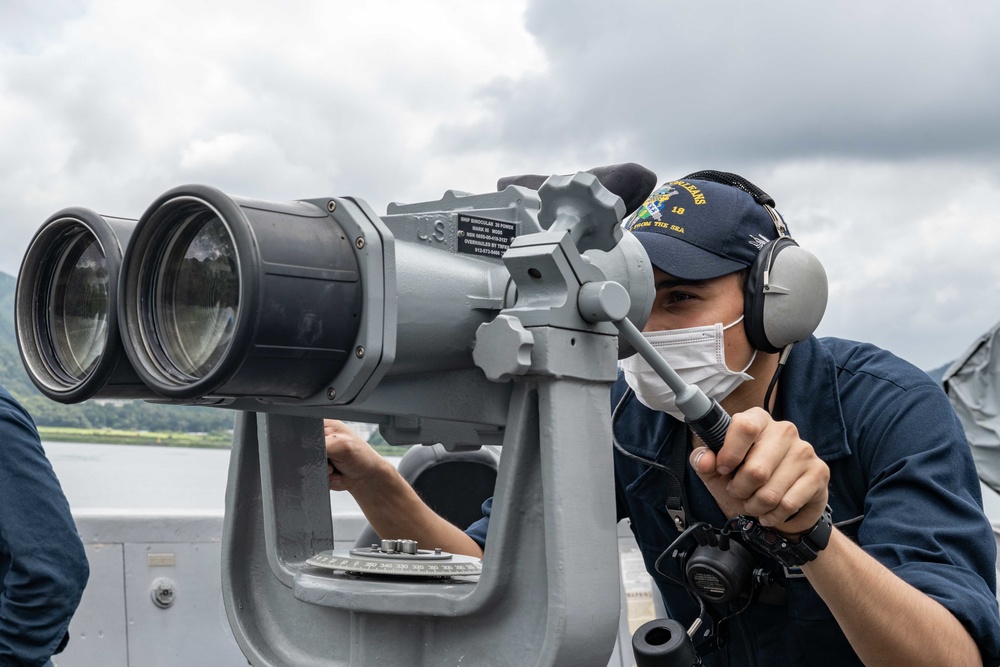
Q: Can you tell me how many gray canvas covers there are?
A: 1